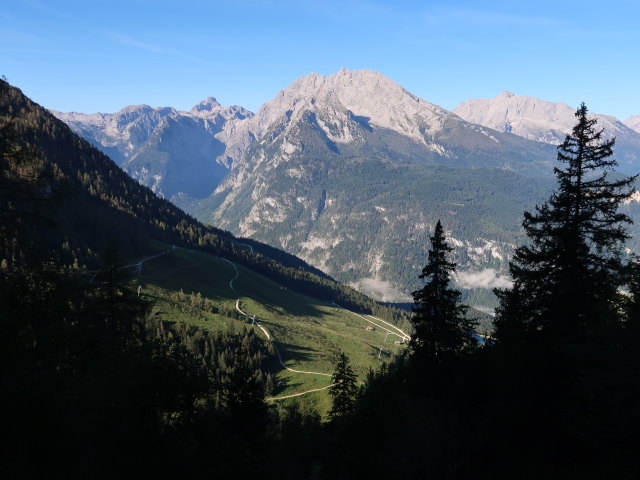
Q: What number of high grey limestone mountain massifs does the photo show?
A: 3